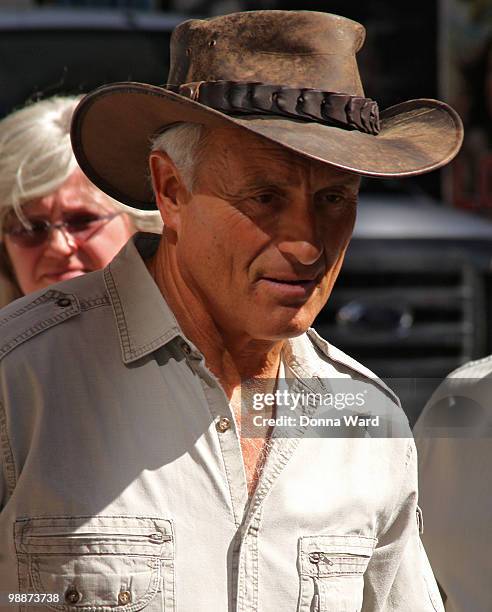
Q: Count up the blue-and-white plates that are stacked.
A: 0